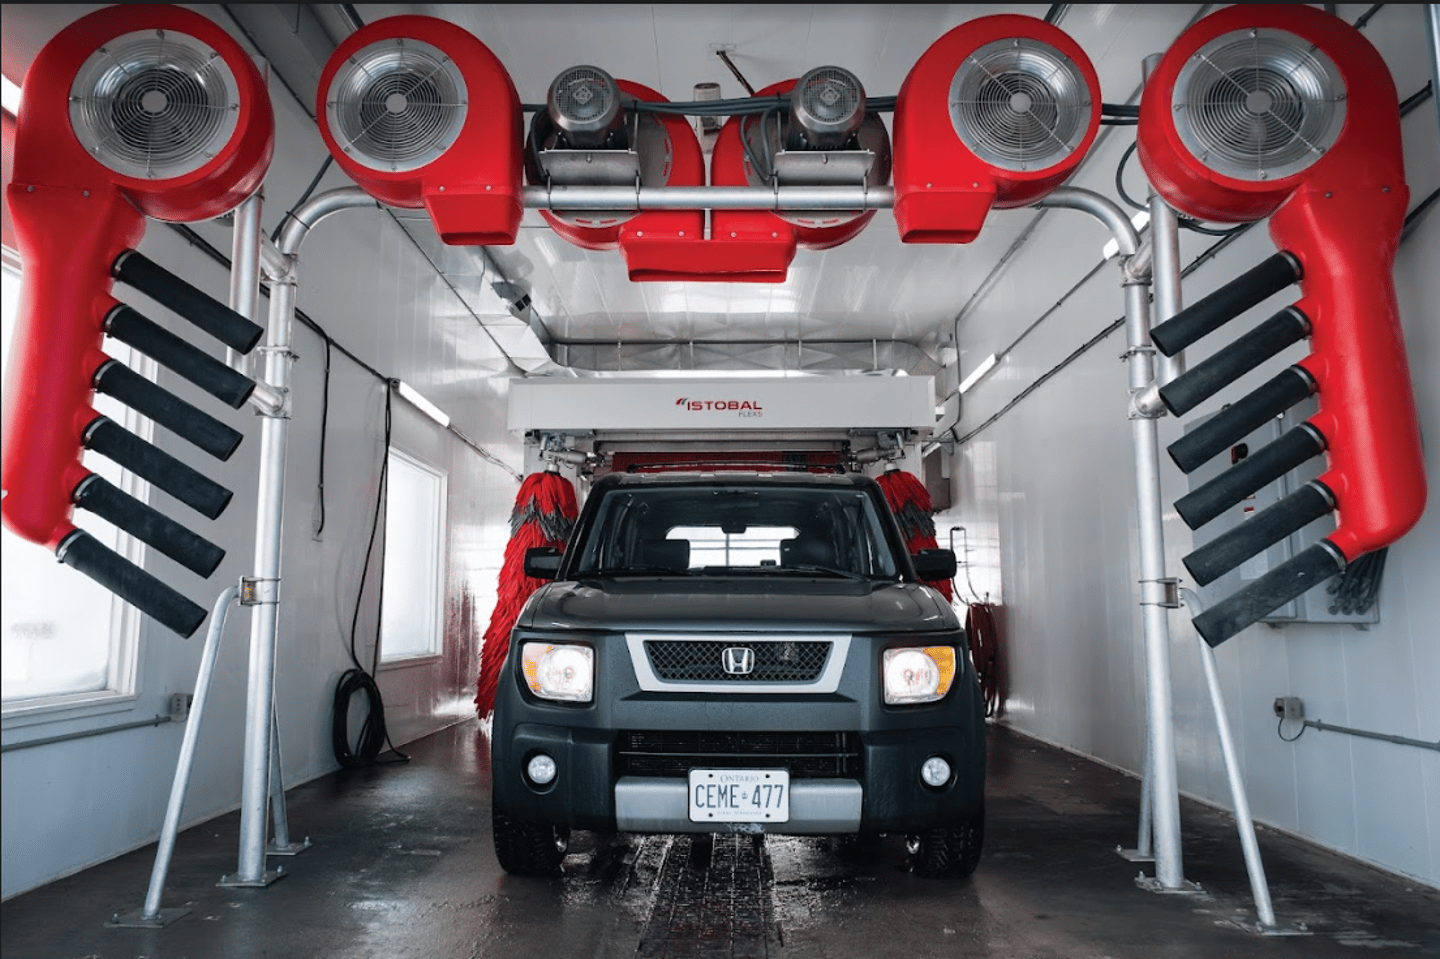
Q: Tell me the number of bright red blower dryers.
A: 6